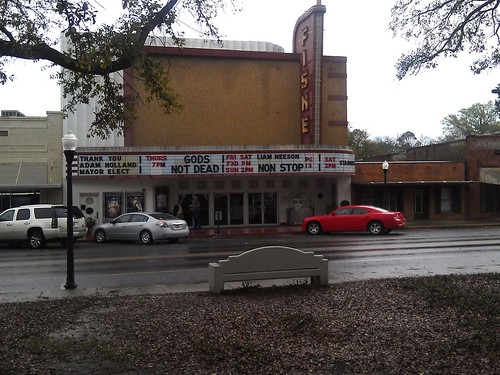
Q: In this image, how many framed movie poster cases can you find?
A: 2